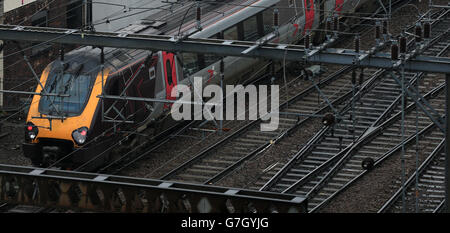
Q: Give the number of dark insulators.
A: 12